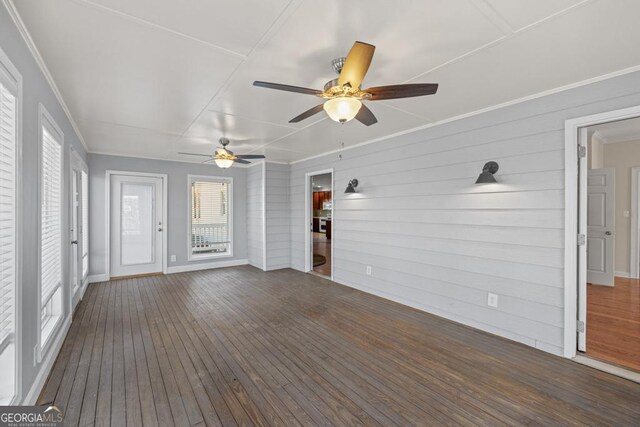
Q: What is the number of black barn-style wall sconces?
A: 2